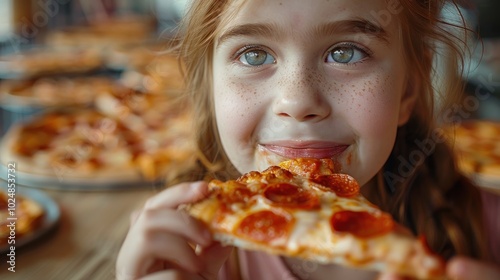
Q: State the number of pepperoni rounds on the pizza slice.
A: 4